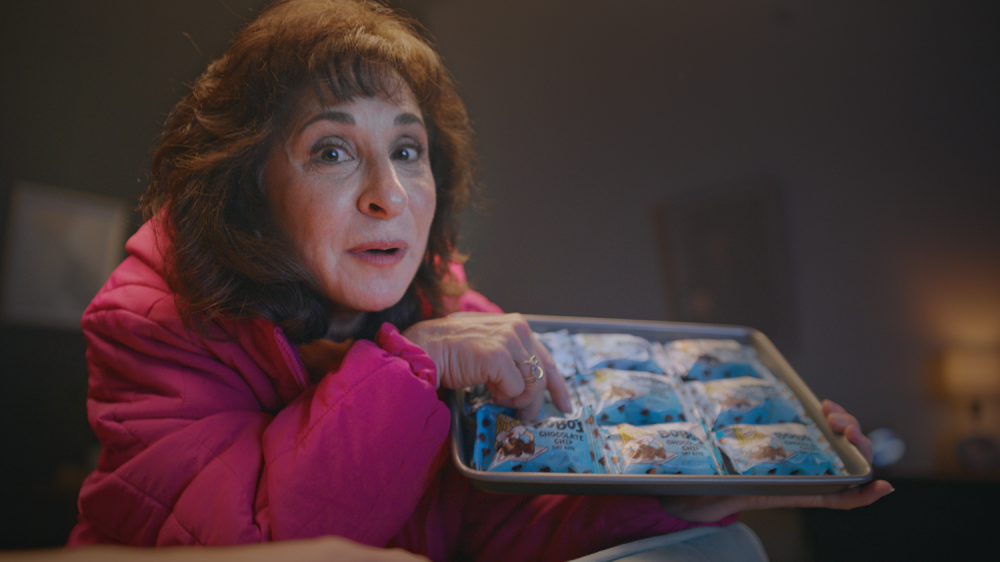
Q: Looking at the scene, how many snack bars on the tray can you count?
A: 9